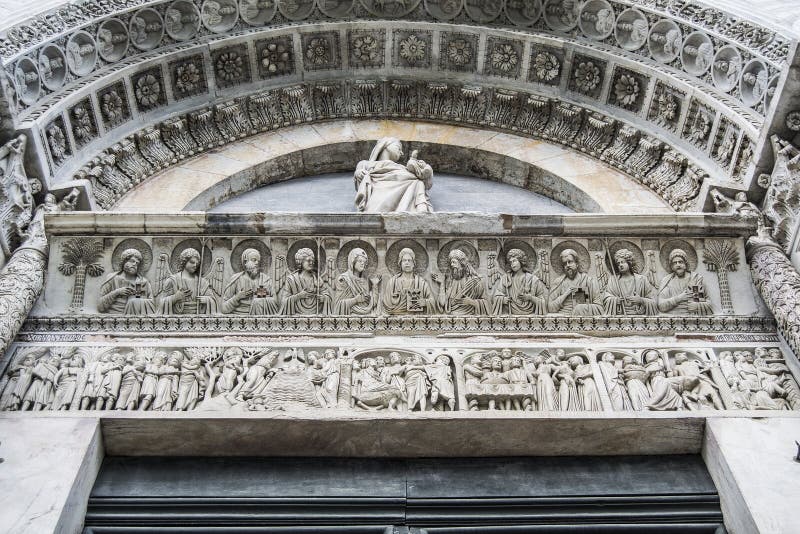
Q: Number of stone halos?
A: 11